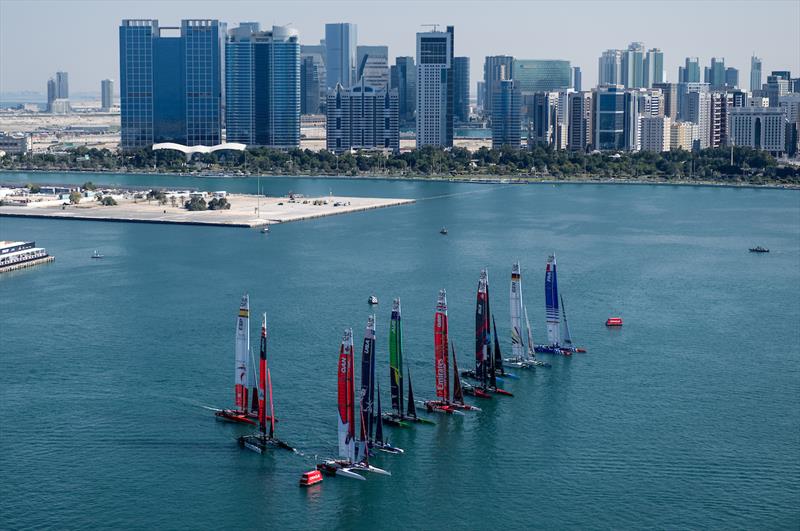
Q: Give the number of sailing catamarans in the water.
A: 10